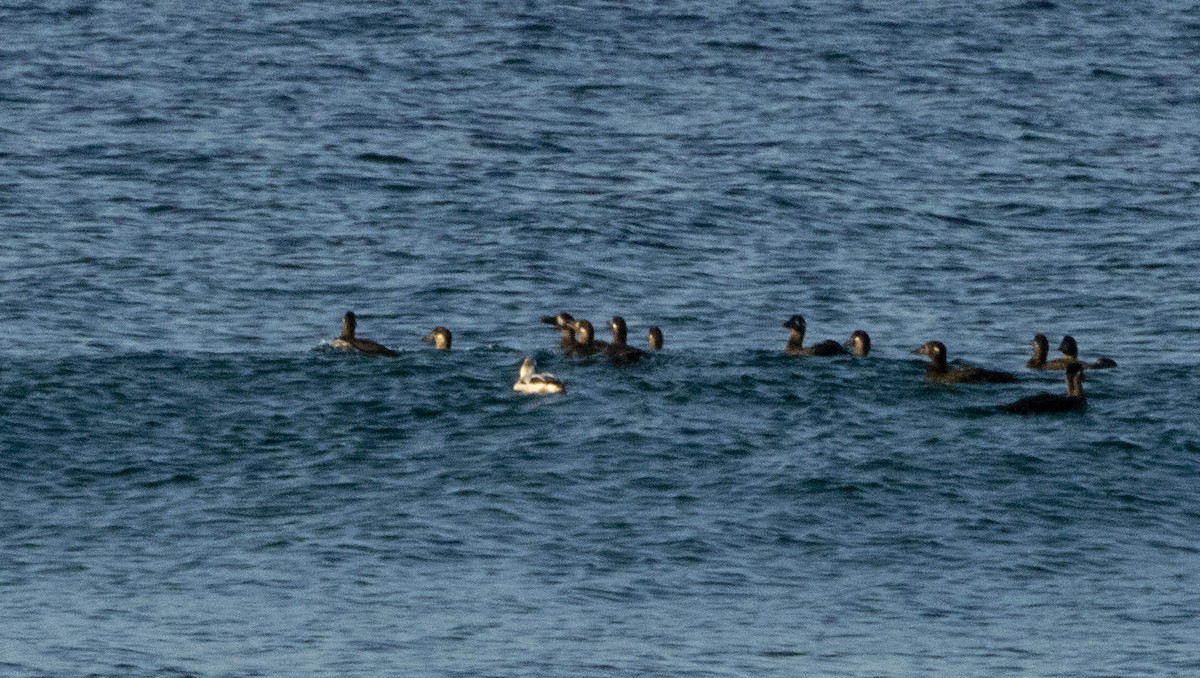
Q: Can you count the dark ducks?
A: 12